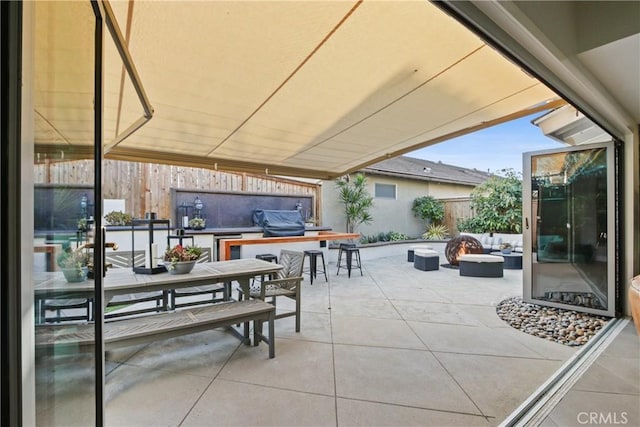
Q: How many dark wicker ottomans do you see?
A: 3